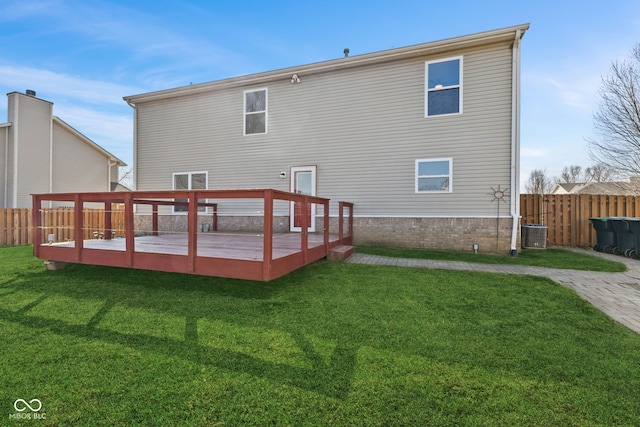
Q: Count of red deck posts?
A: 12